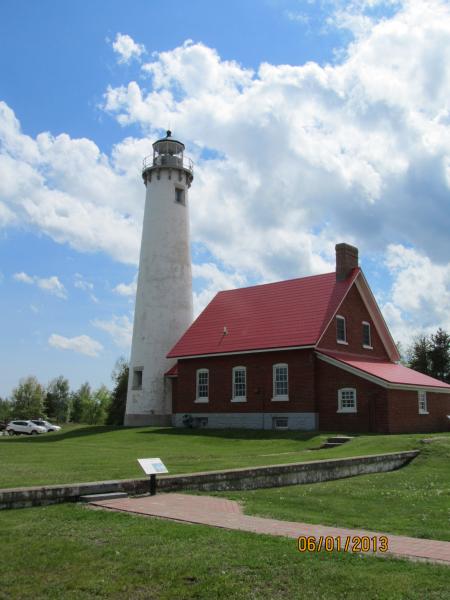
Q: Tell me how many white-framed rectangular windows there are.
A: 7